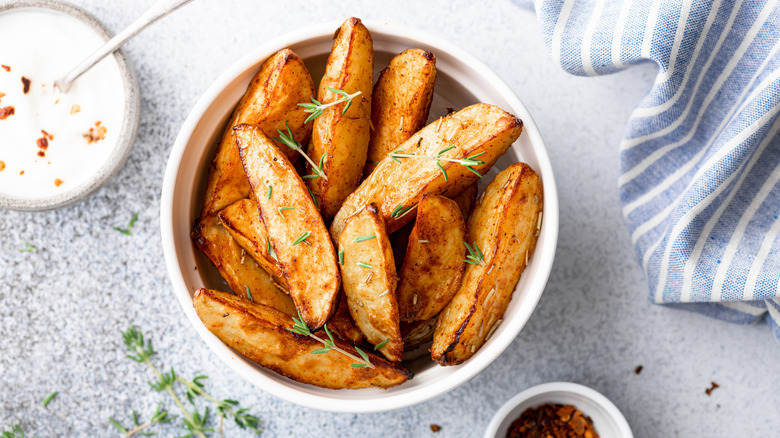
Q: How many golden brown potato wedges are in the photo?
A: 11